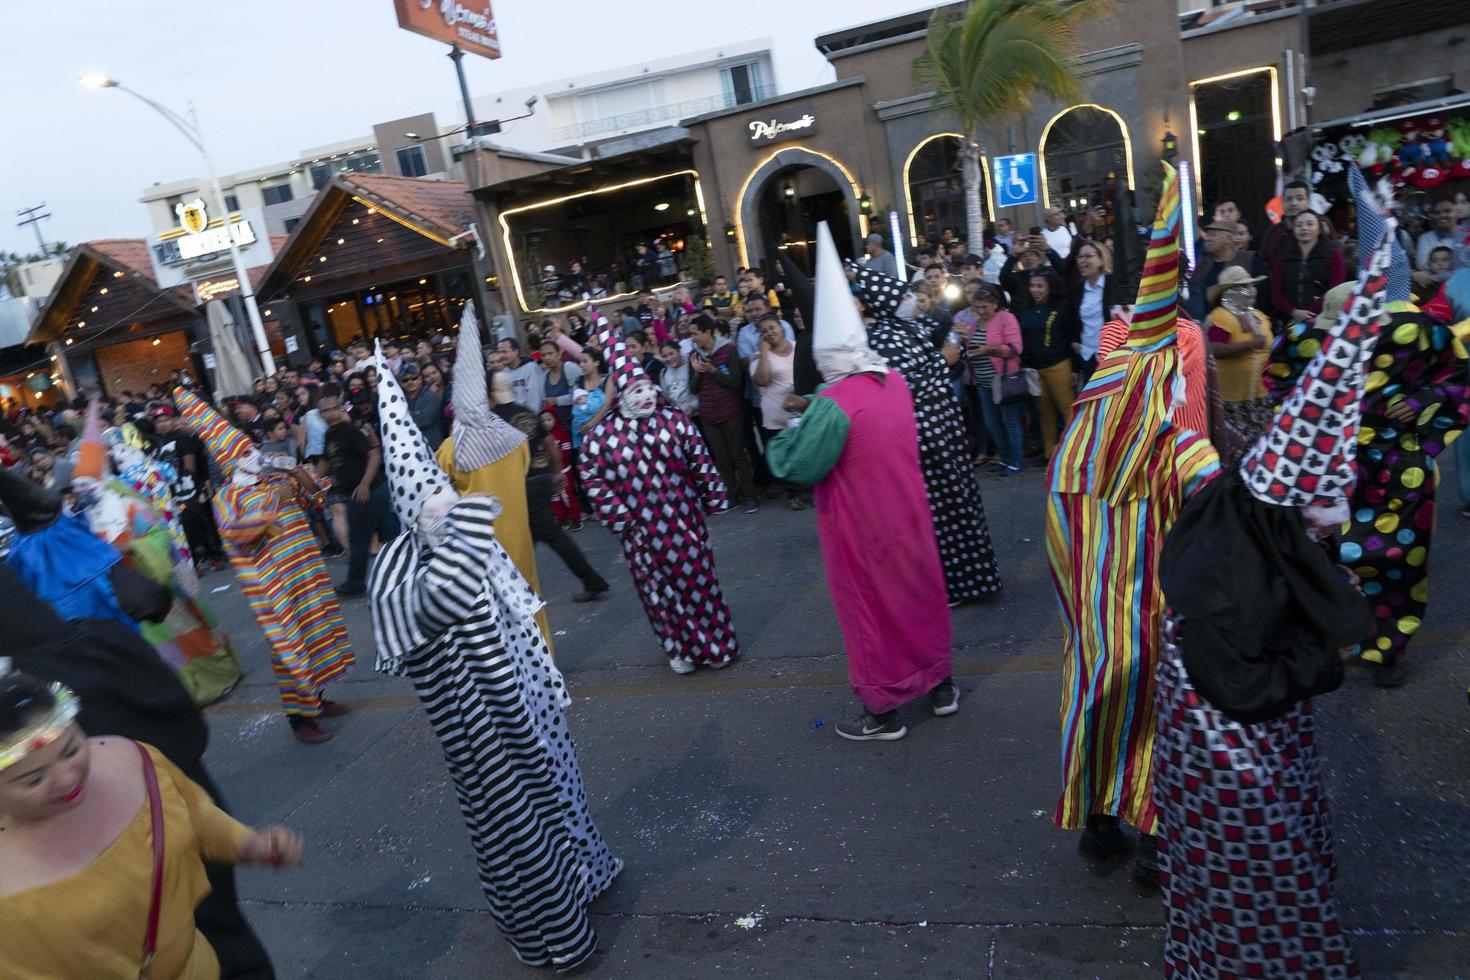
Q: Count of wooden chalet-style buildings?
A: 2